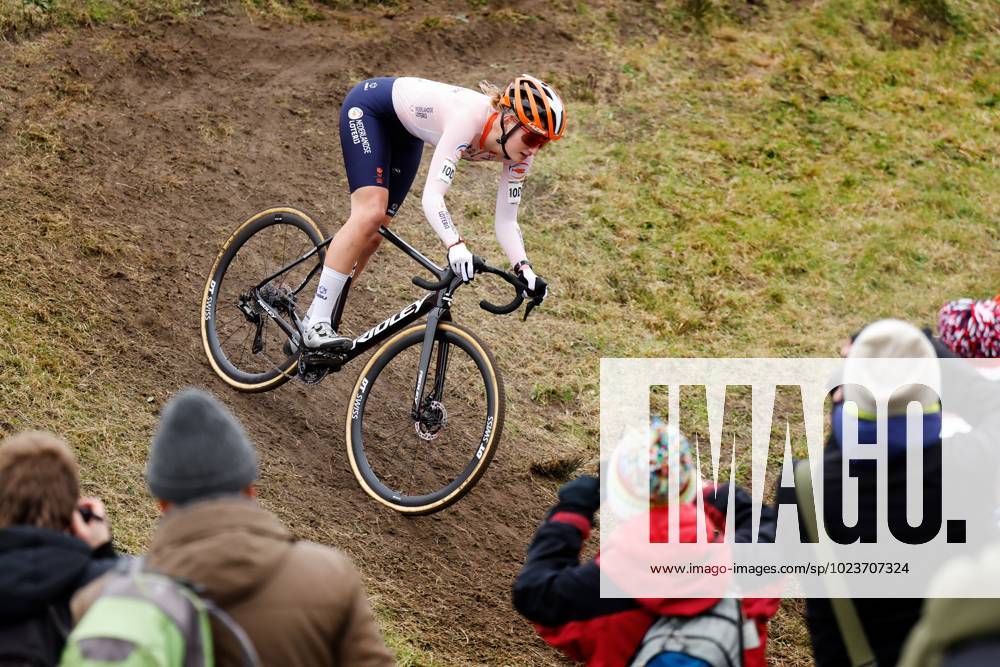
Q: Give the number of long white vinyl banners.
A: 0